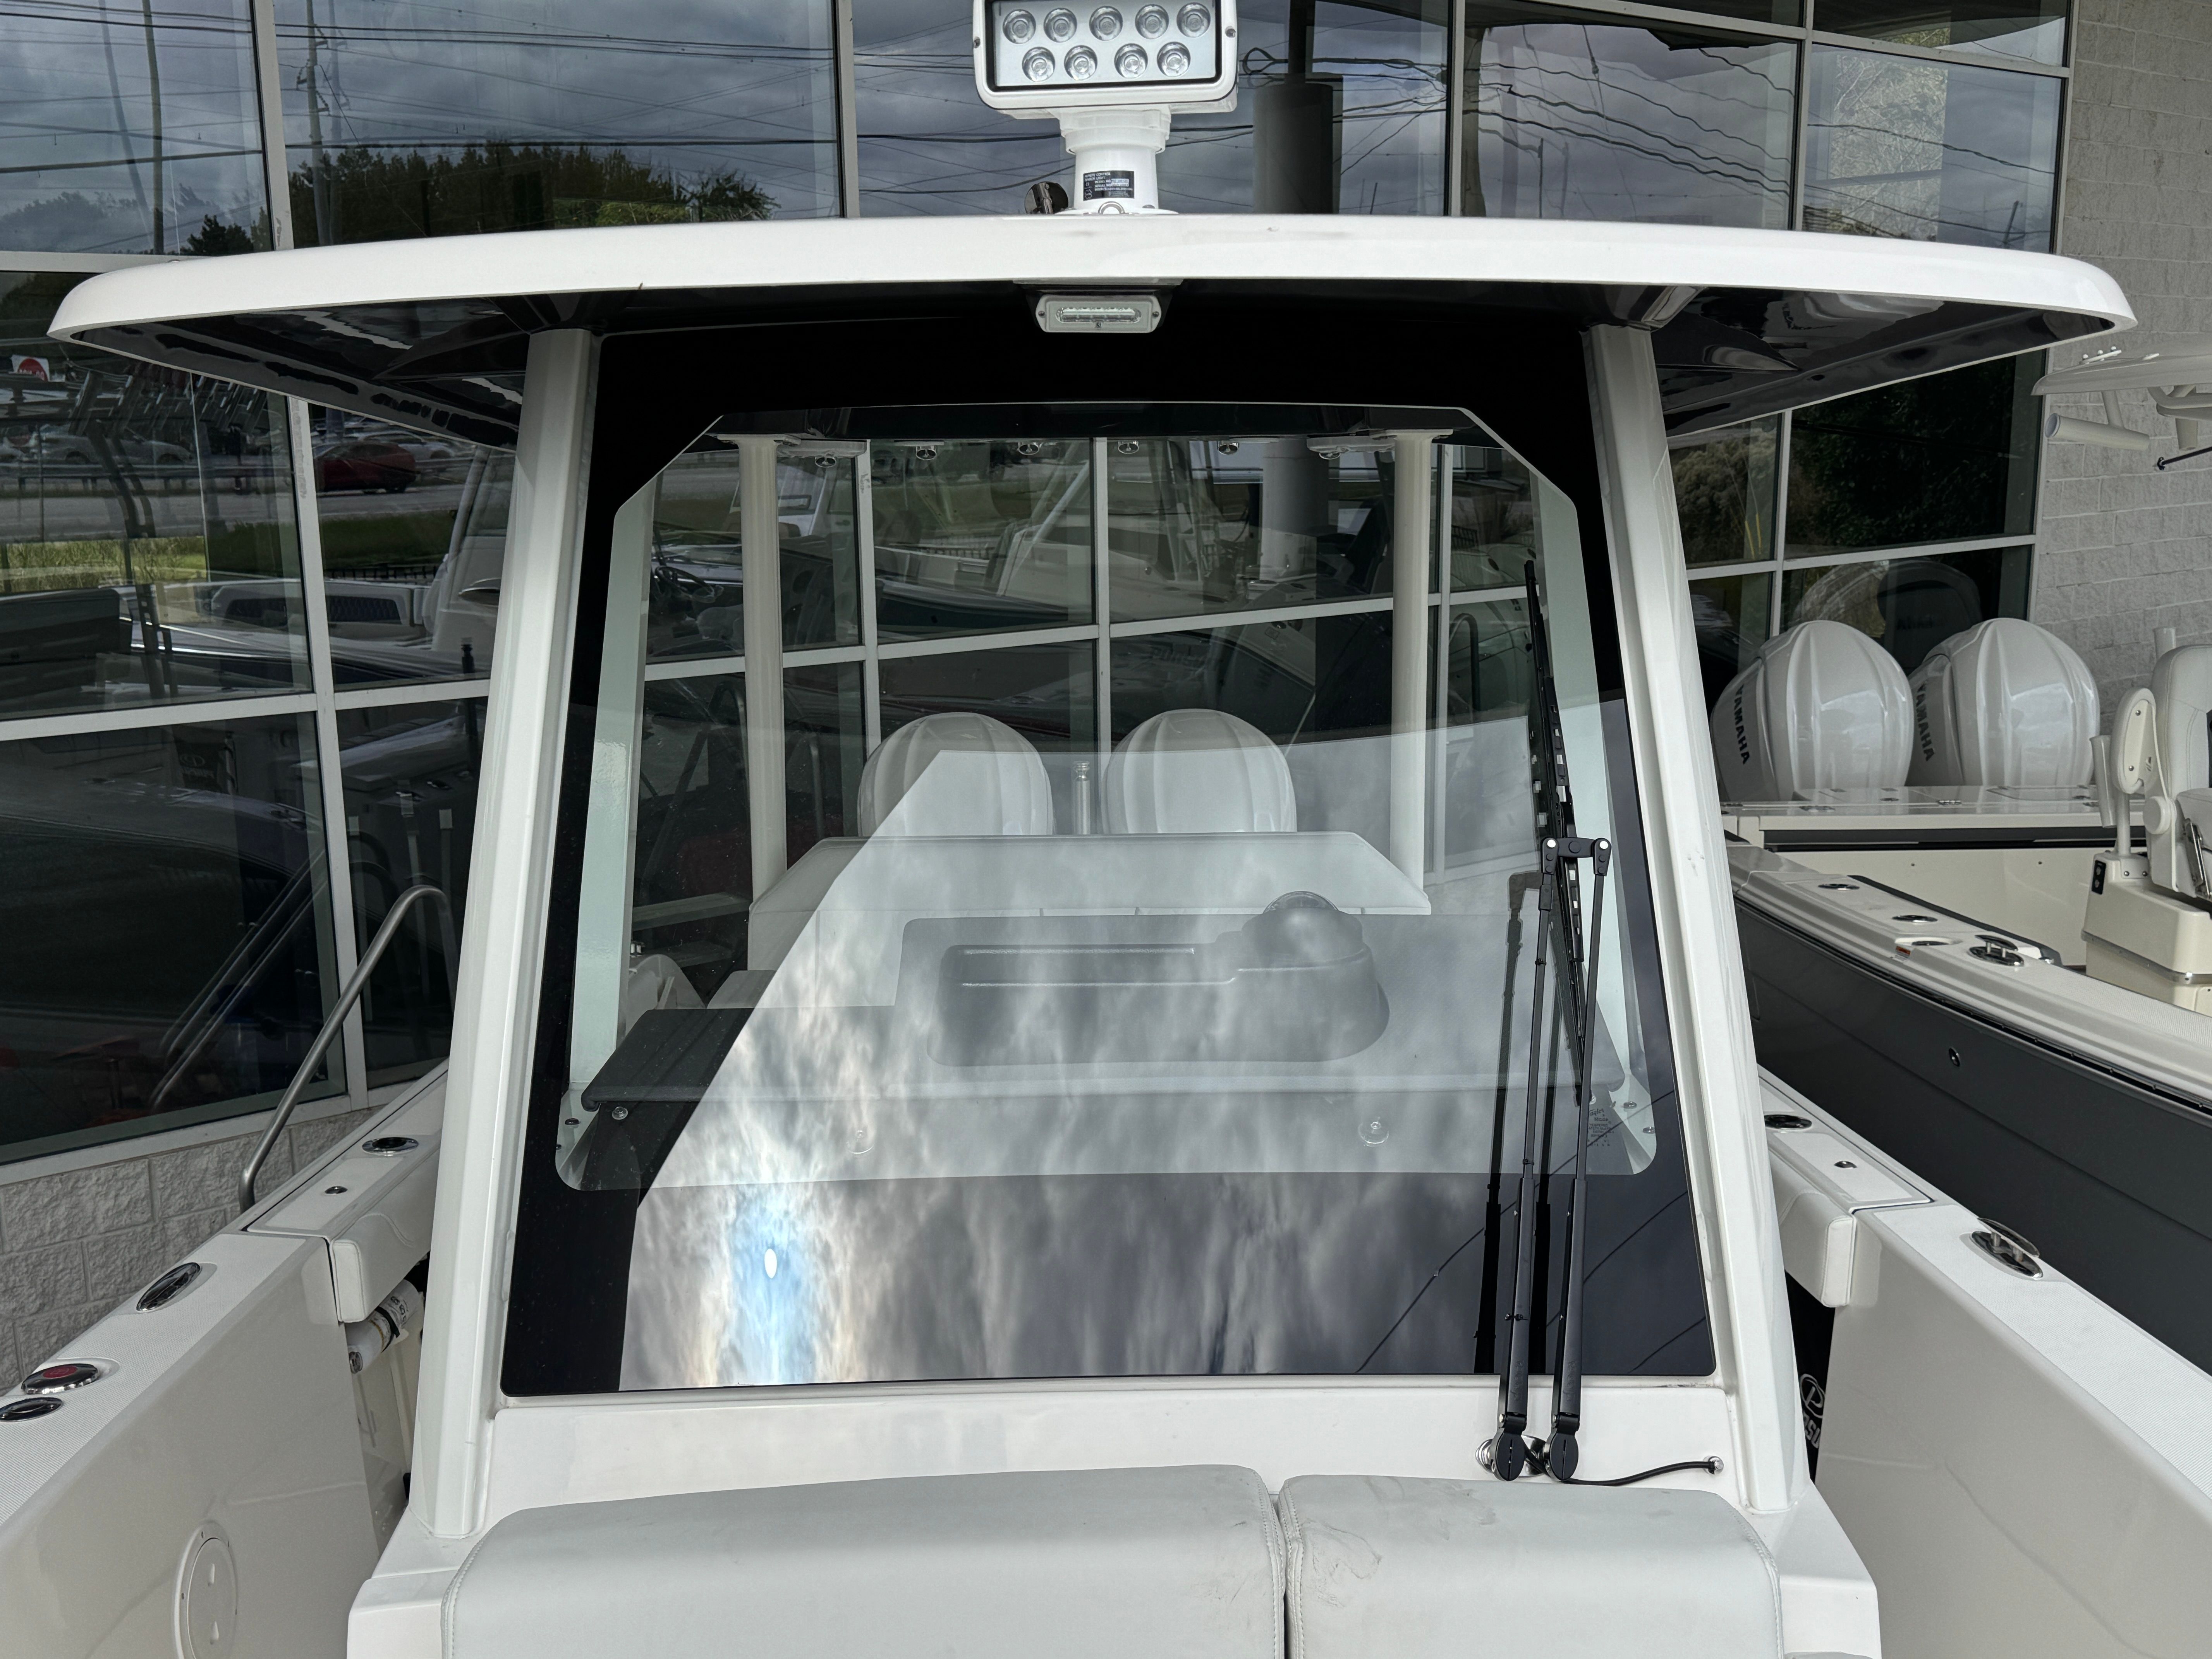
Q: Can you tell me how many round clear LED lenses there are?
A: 9